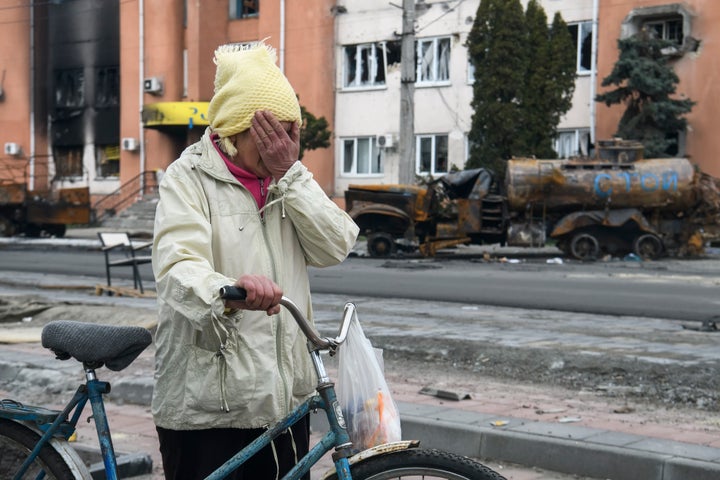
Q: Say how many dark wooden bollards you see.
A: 0